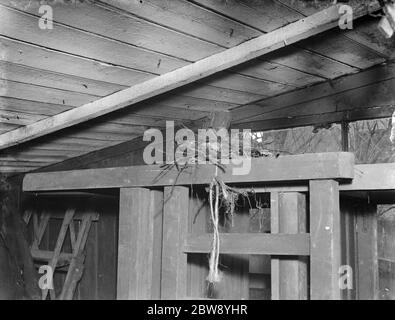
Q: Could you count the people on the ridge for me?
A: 0